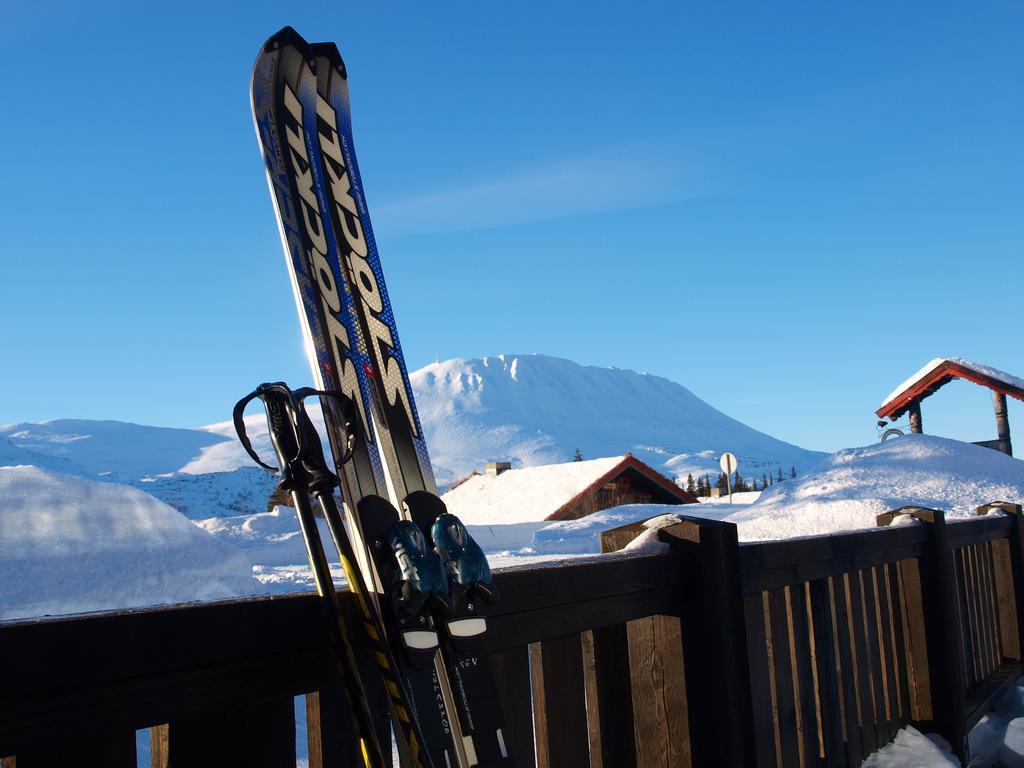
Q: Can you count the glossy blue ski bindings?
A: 2